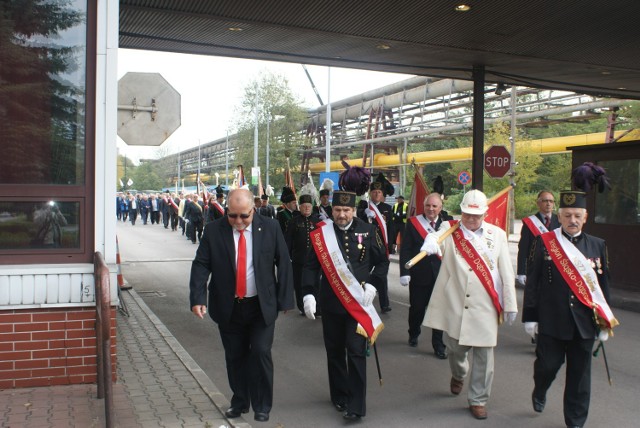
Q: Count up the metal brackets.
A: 2